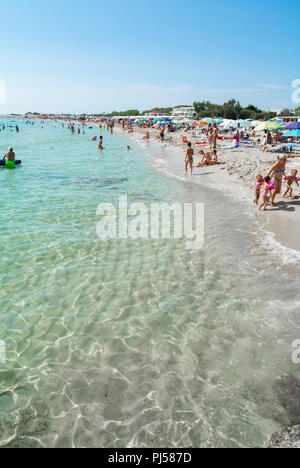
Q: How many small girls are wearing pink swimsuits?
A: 2